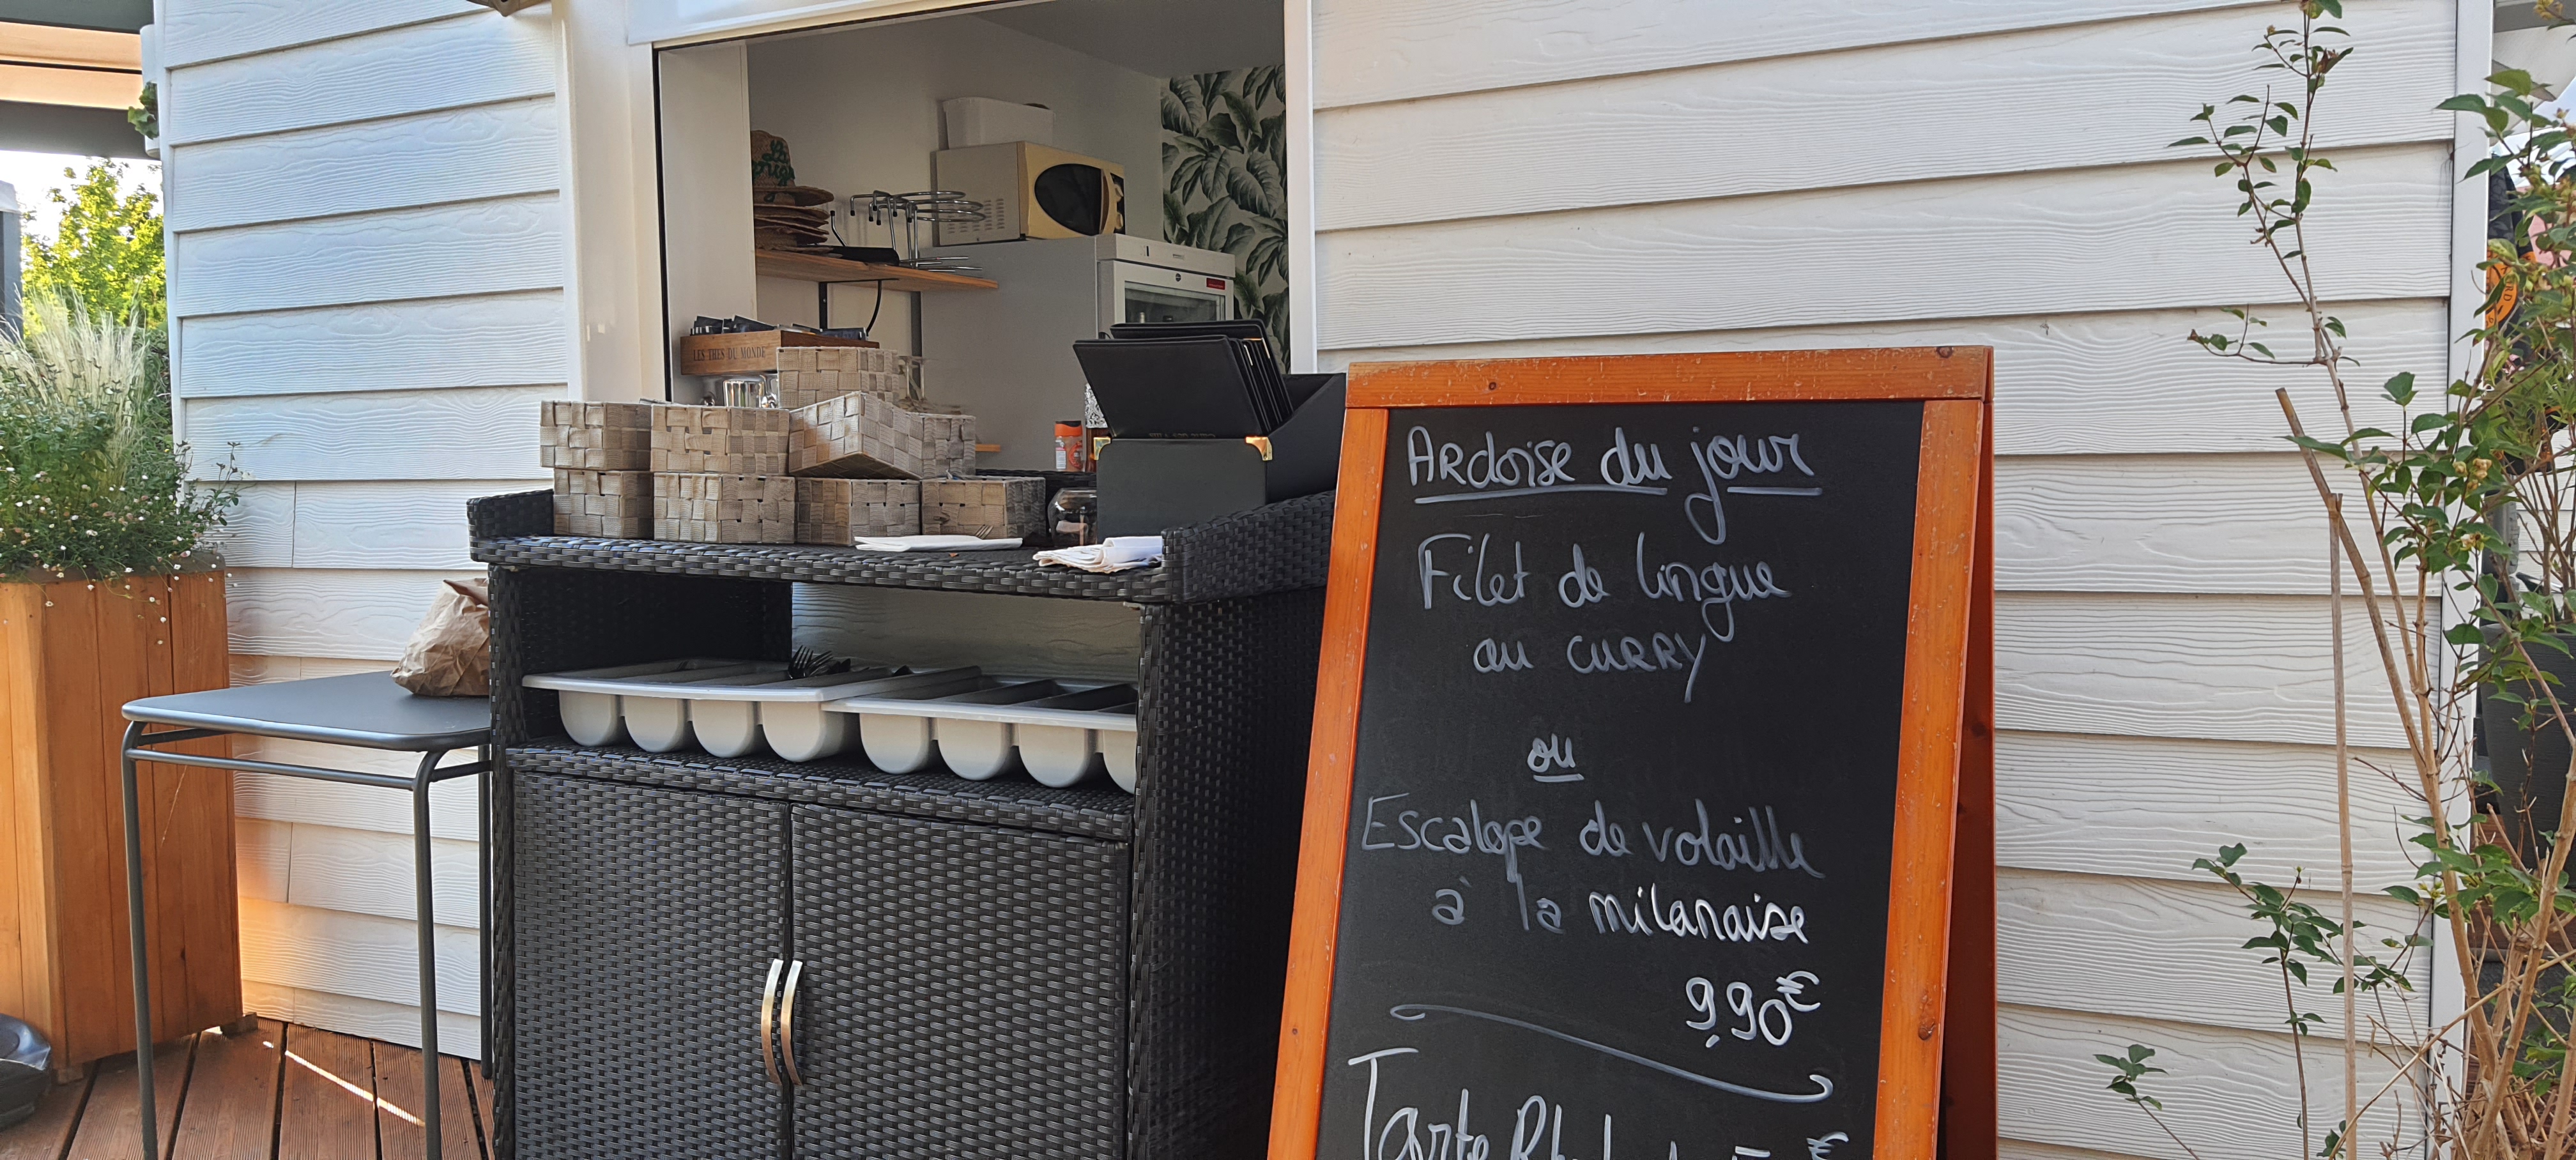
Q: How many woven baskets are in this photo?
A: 9